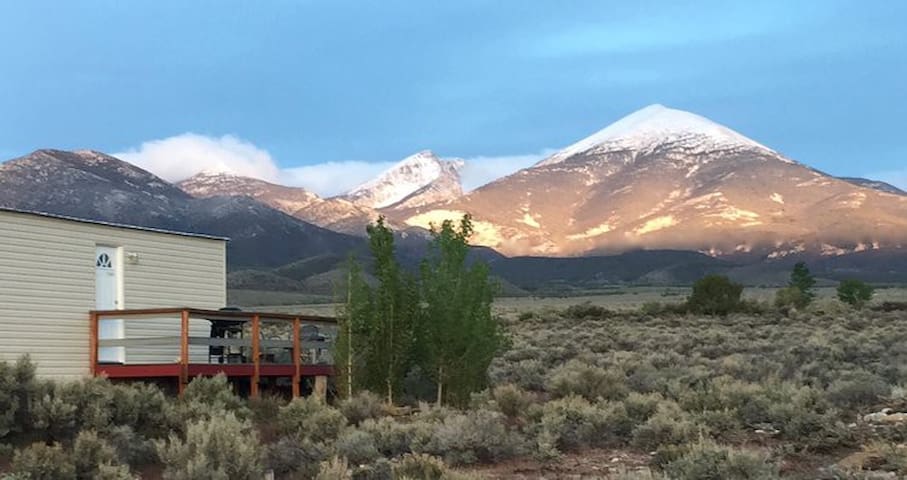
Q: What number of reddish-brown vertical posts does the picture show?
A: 4